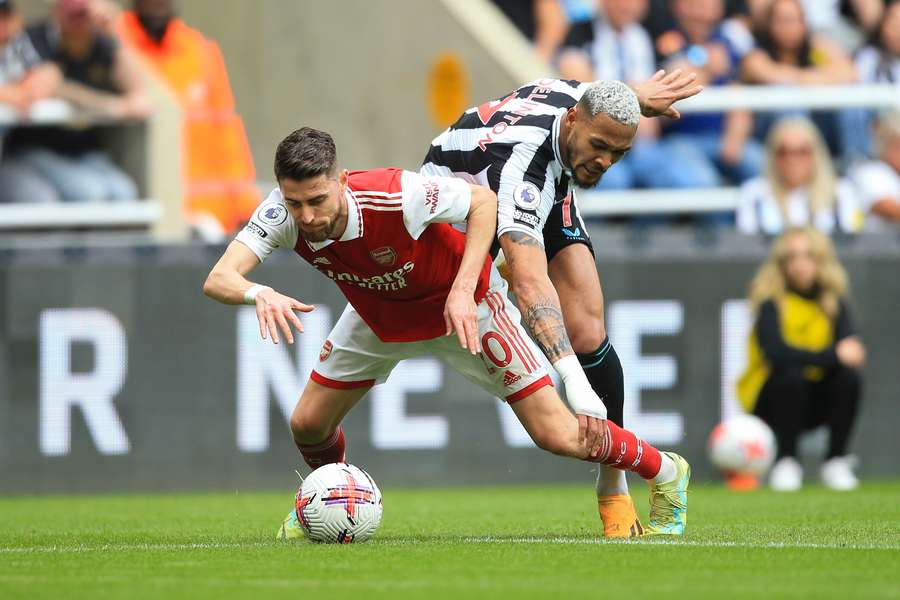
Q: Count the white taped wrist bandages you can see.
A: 2